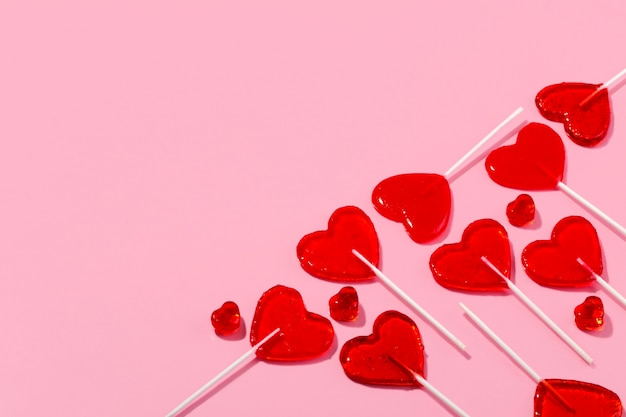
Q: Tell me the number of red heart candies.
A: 13